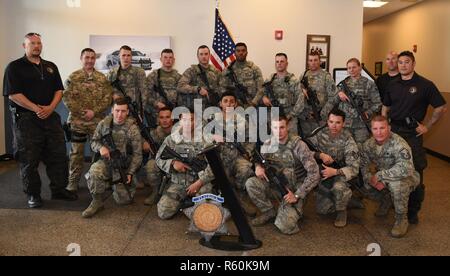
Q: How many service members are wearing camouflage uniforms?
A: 15